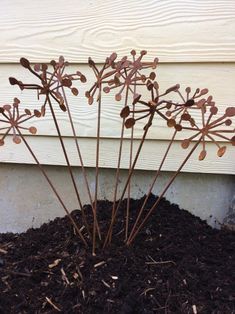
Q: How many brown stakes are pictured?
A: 9